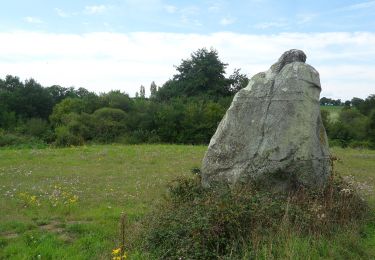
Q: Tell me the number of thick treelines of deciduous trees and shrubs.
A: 1